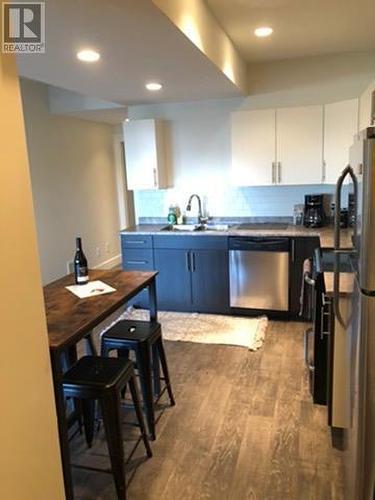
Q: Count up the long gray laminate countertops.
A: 1